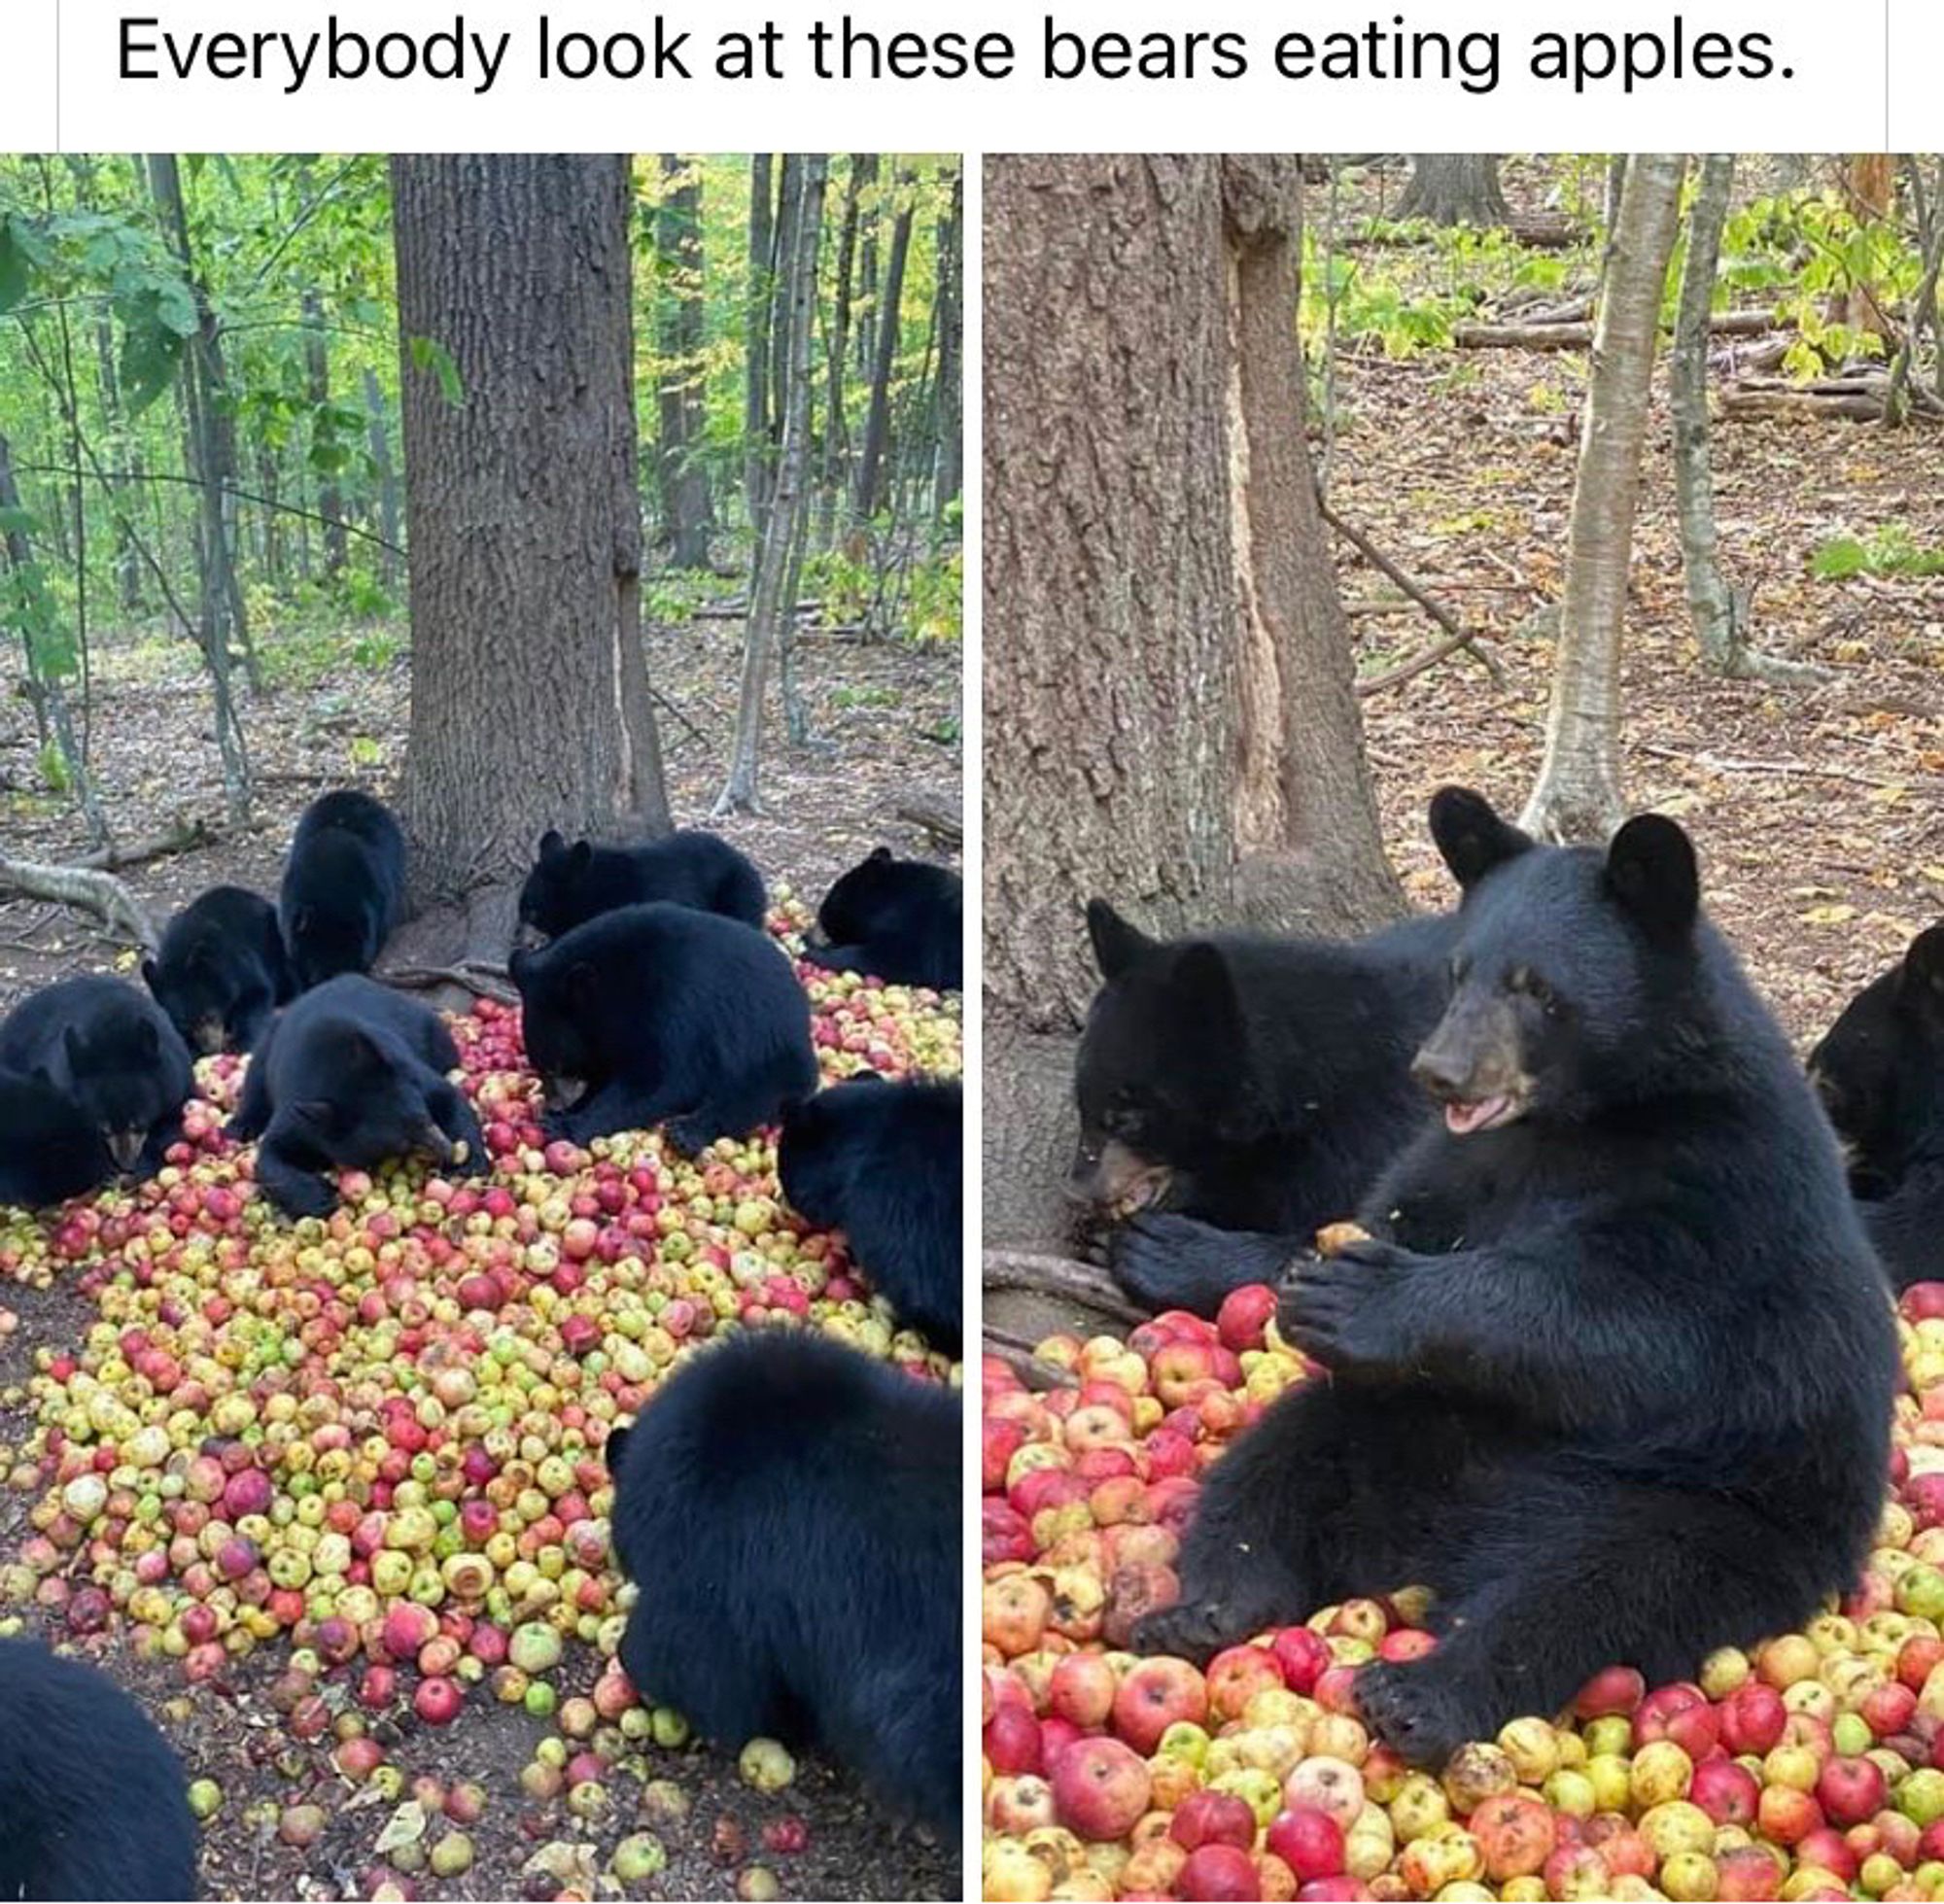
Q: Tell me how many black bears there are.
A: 14